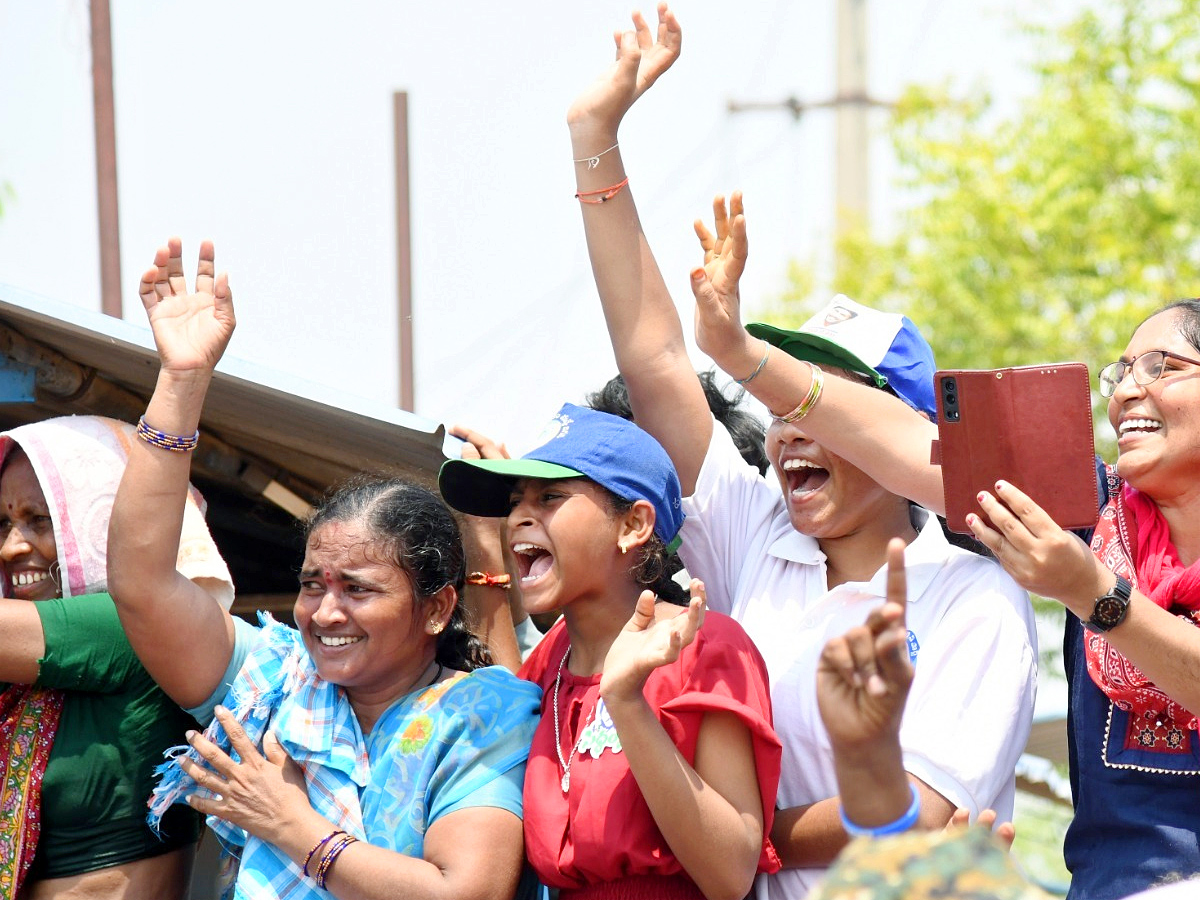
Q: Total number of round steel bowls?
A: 0